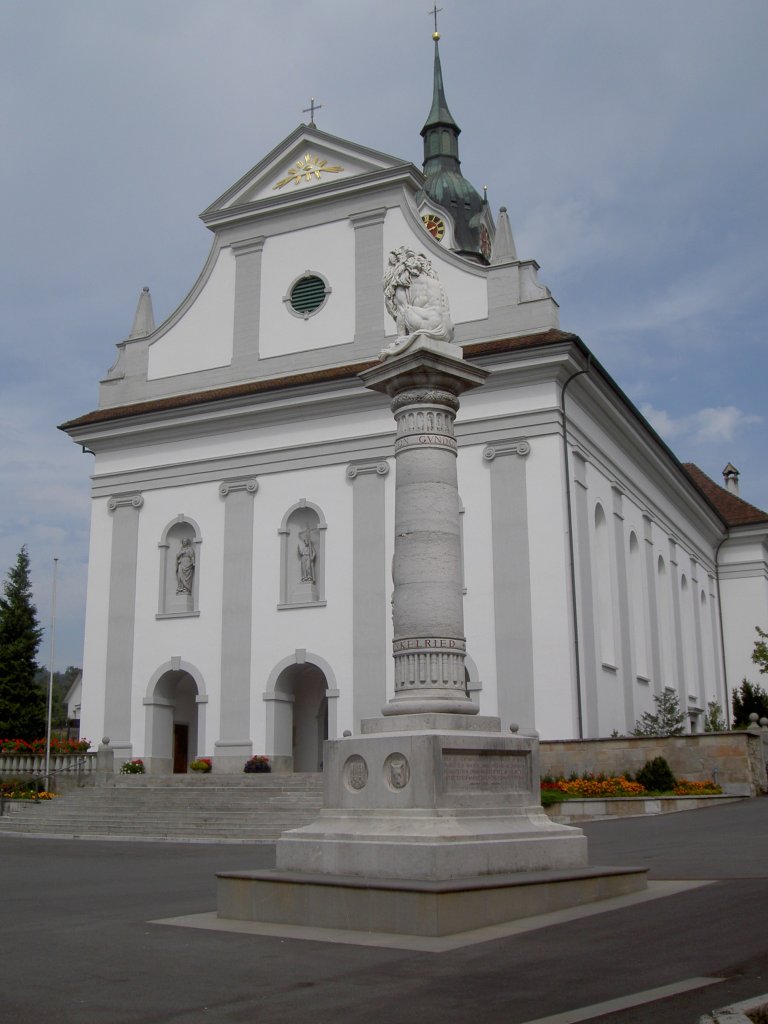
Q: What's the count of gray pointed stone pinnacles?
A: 2